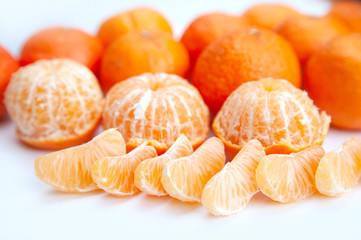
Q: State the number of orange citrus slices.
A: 7